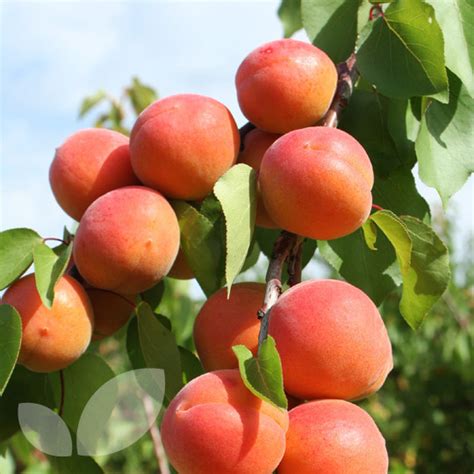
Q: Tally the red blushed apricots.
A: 13